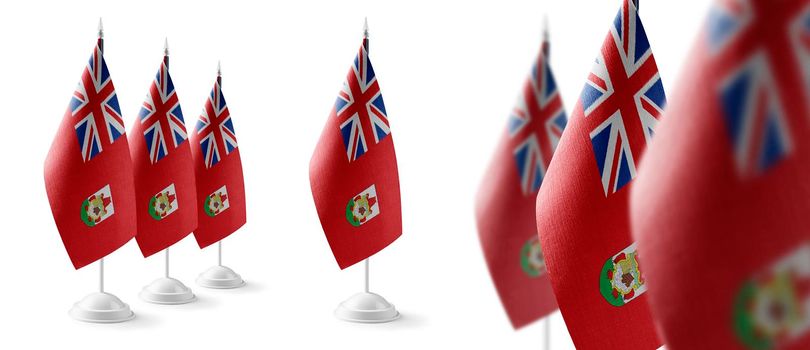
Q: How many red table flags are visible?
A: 7